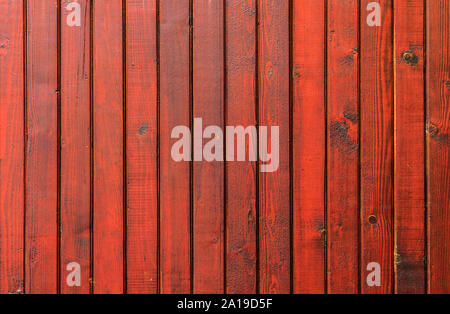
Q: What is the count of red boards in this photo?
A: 14